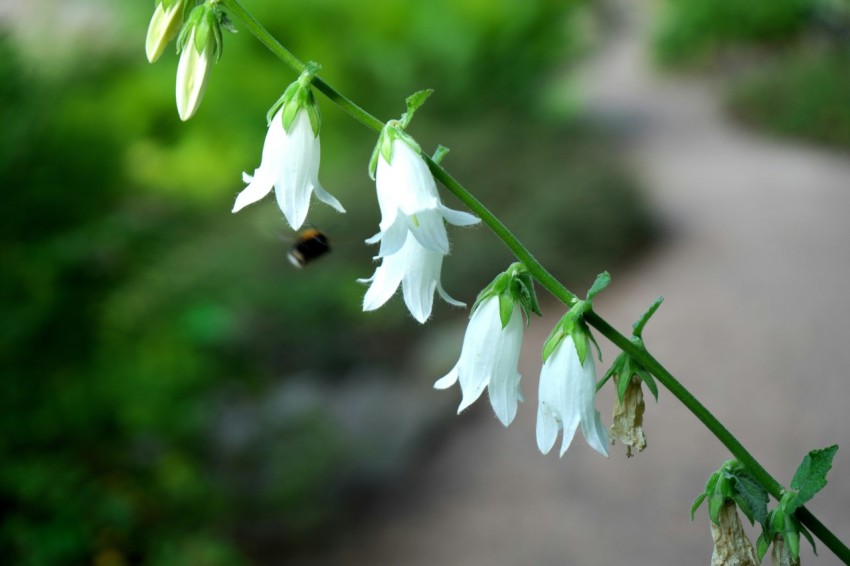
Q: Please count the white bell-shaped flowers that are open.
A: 5